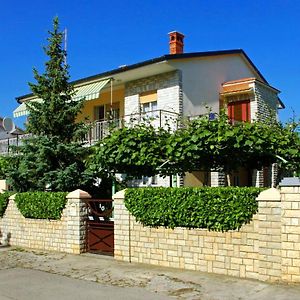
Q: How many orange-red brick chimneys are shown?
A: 1